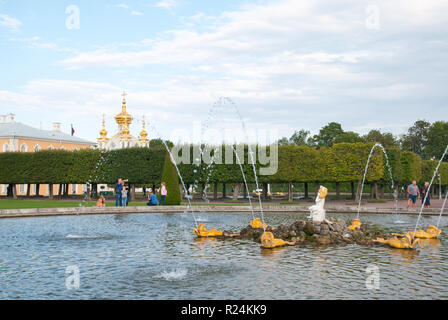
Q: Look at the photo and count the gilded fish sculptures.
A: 6